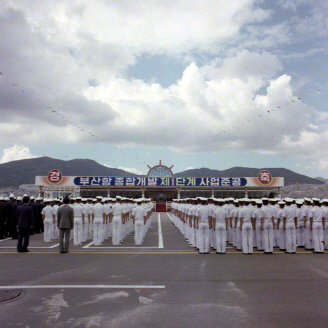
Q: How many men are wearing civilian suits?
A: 2